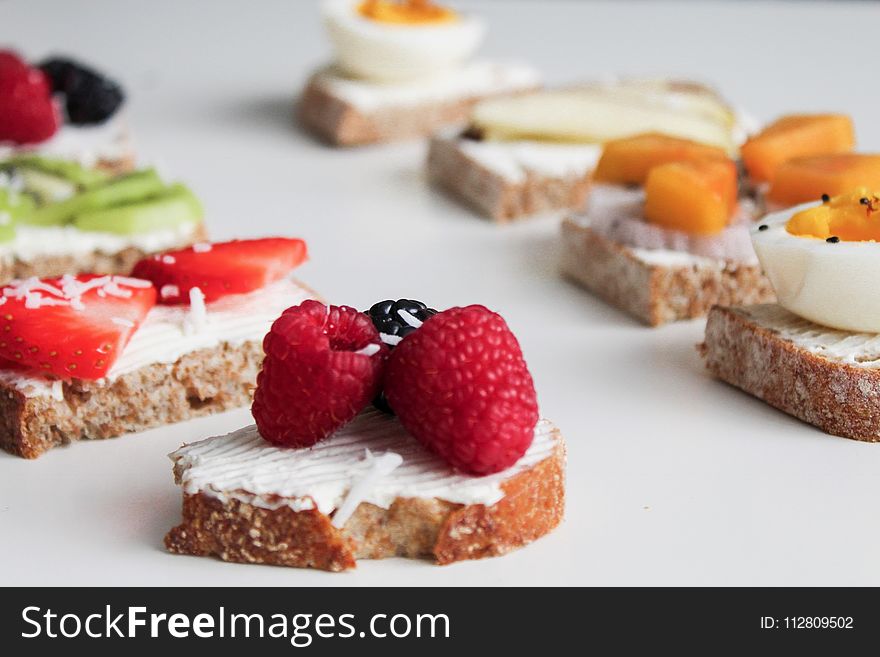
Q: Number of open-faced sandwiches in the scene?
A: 8